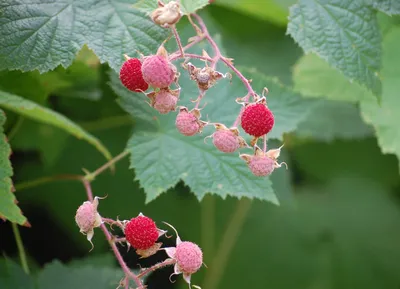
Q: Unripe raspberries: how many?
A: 7